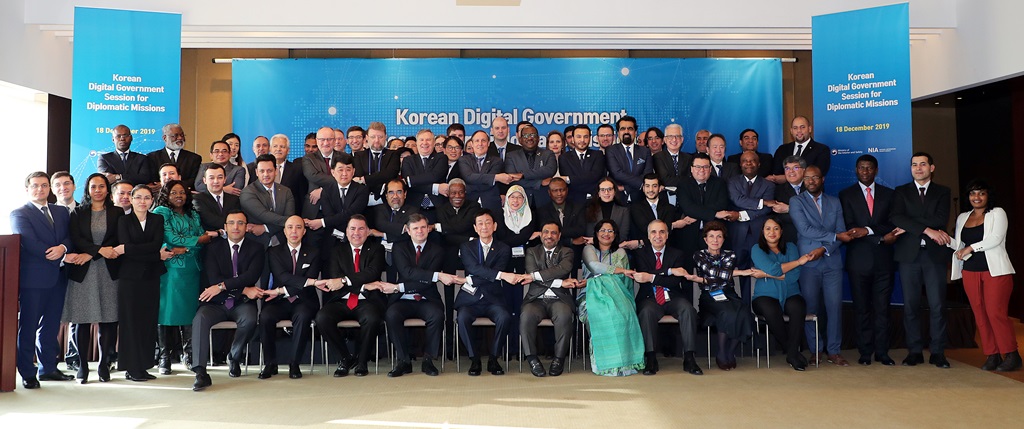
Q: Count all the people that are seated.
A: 10